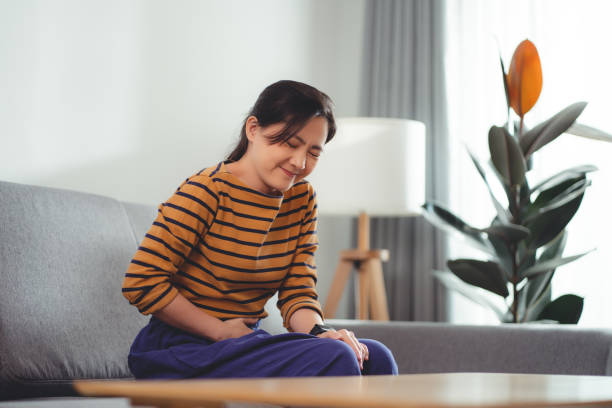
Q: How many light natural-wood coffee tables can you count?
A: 1